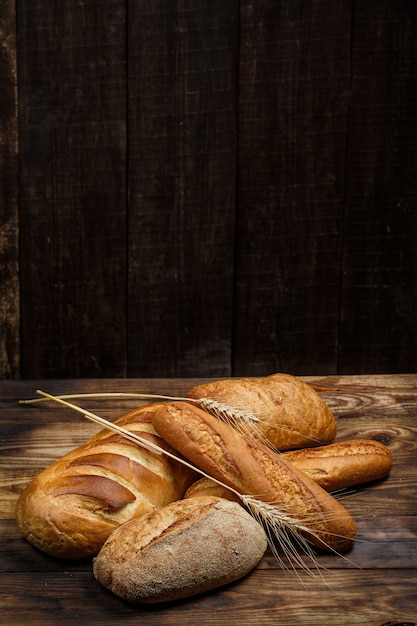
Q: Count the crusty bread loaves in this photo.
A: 5